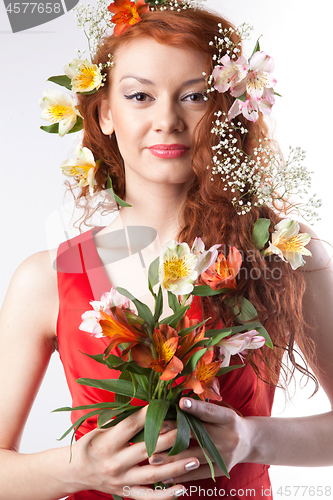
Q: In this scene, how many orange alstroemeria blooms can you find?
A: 6